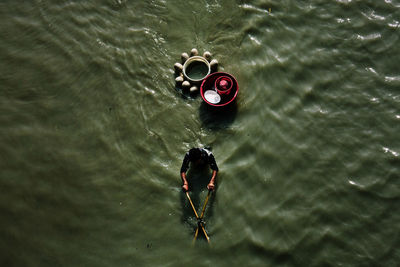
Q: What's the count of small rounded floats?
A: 8